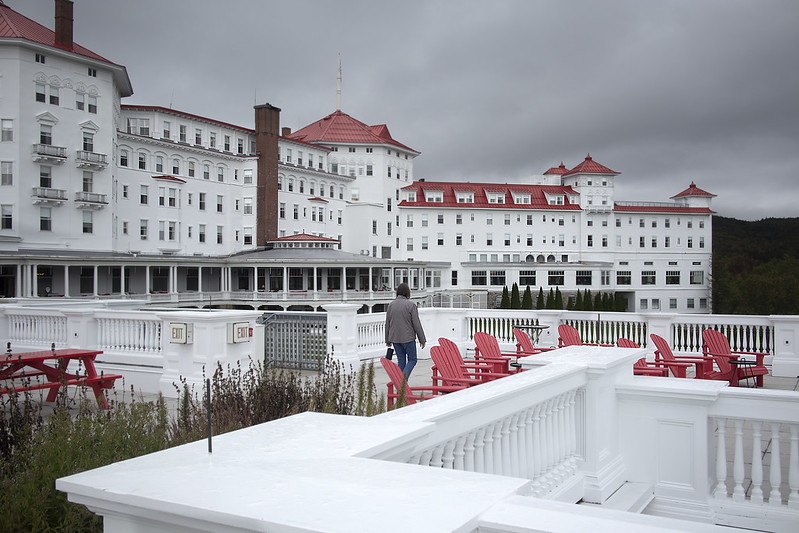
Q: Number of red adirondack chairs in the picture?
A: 9